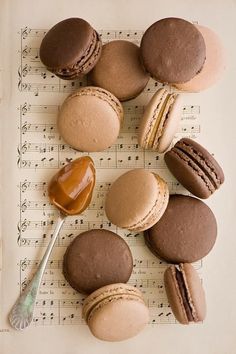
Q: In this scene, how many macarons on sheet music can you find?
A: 12